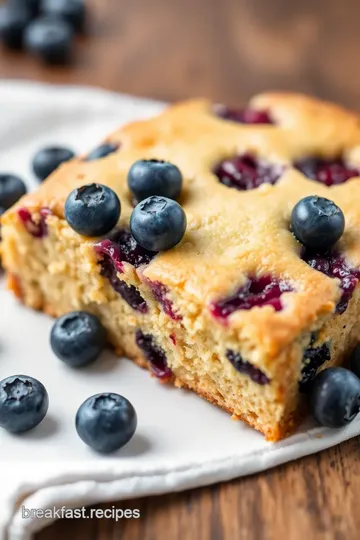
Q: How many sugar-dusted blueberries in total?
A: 0